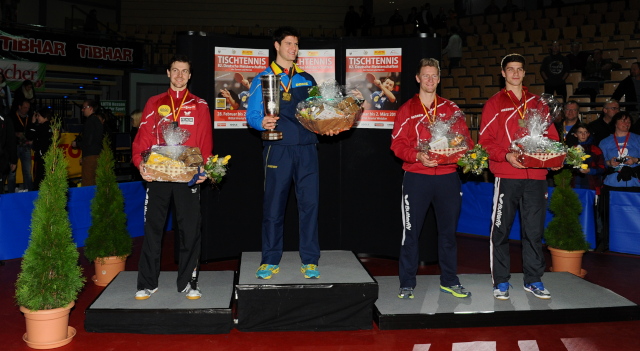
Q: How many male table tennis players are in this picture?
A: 4